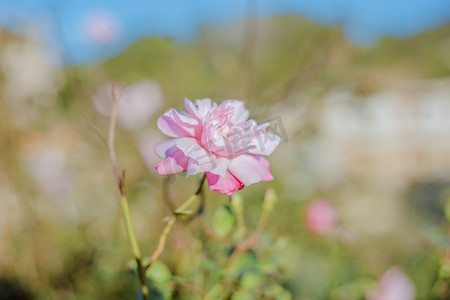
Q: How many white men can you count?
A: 0